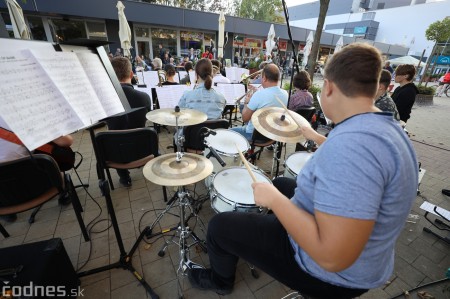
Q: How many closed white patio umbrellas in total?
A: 6